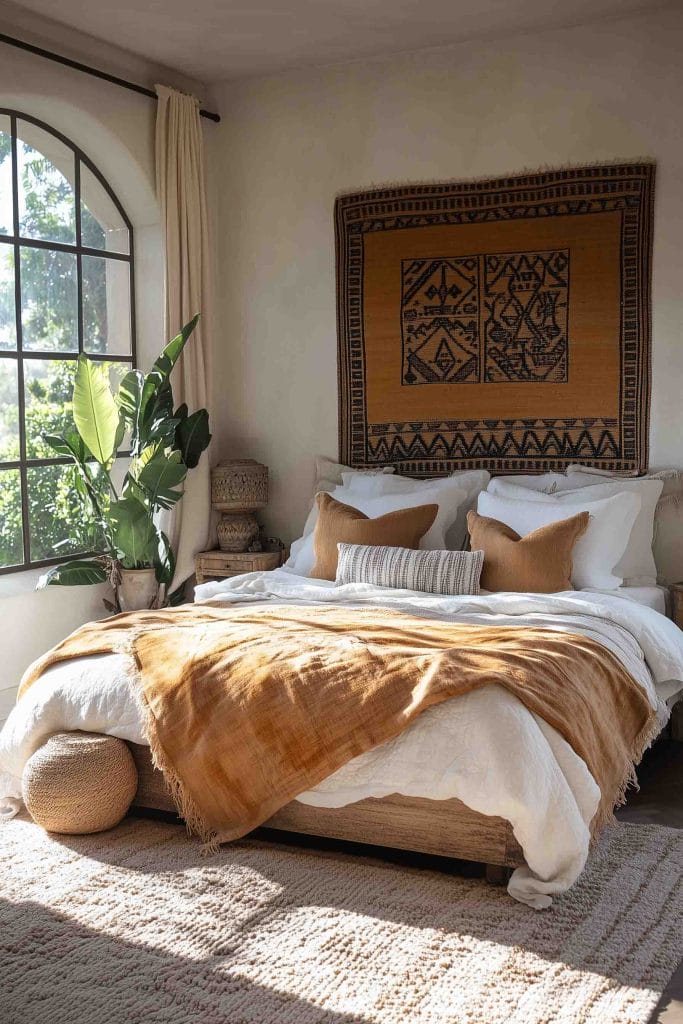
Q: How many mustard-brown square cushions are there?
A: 2